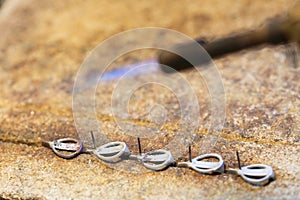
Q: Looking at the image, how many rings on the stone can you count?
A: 5